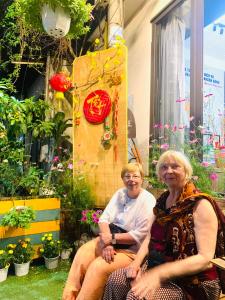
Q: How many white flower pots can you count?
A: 5